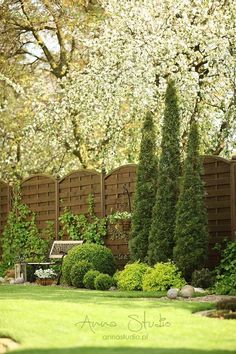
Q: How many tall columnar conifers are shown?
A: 3